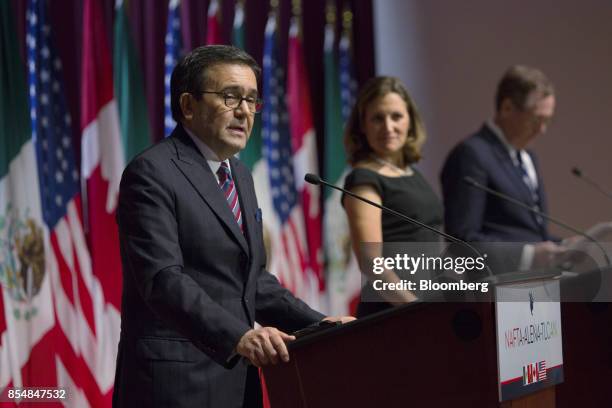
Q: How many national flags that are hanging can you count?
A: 11